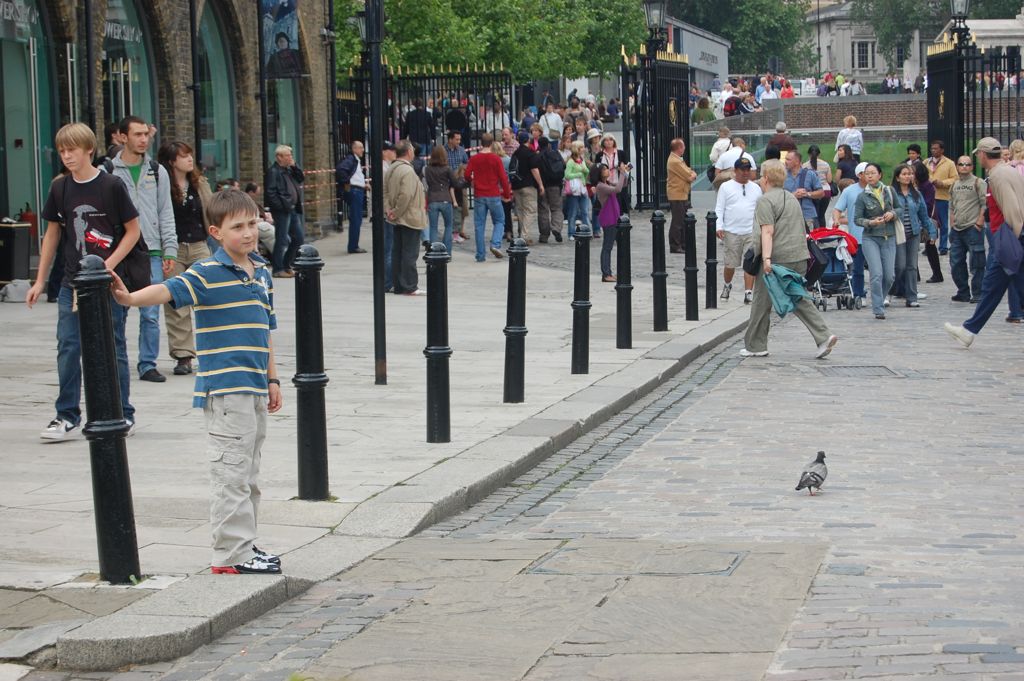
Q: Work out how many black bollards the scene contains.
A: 9